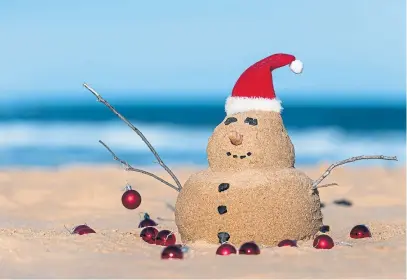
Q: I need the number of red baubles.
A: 11